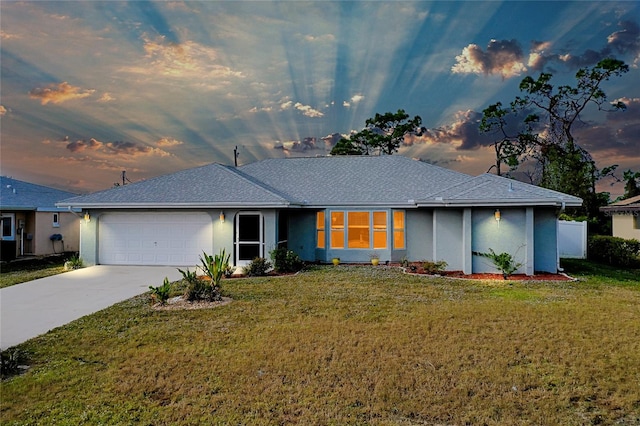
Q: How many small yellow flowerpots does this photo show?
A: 2